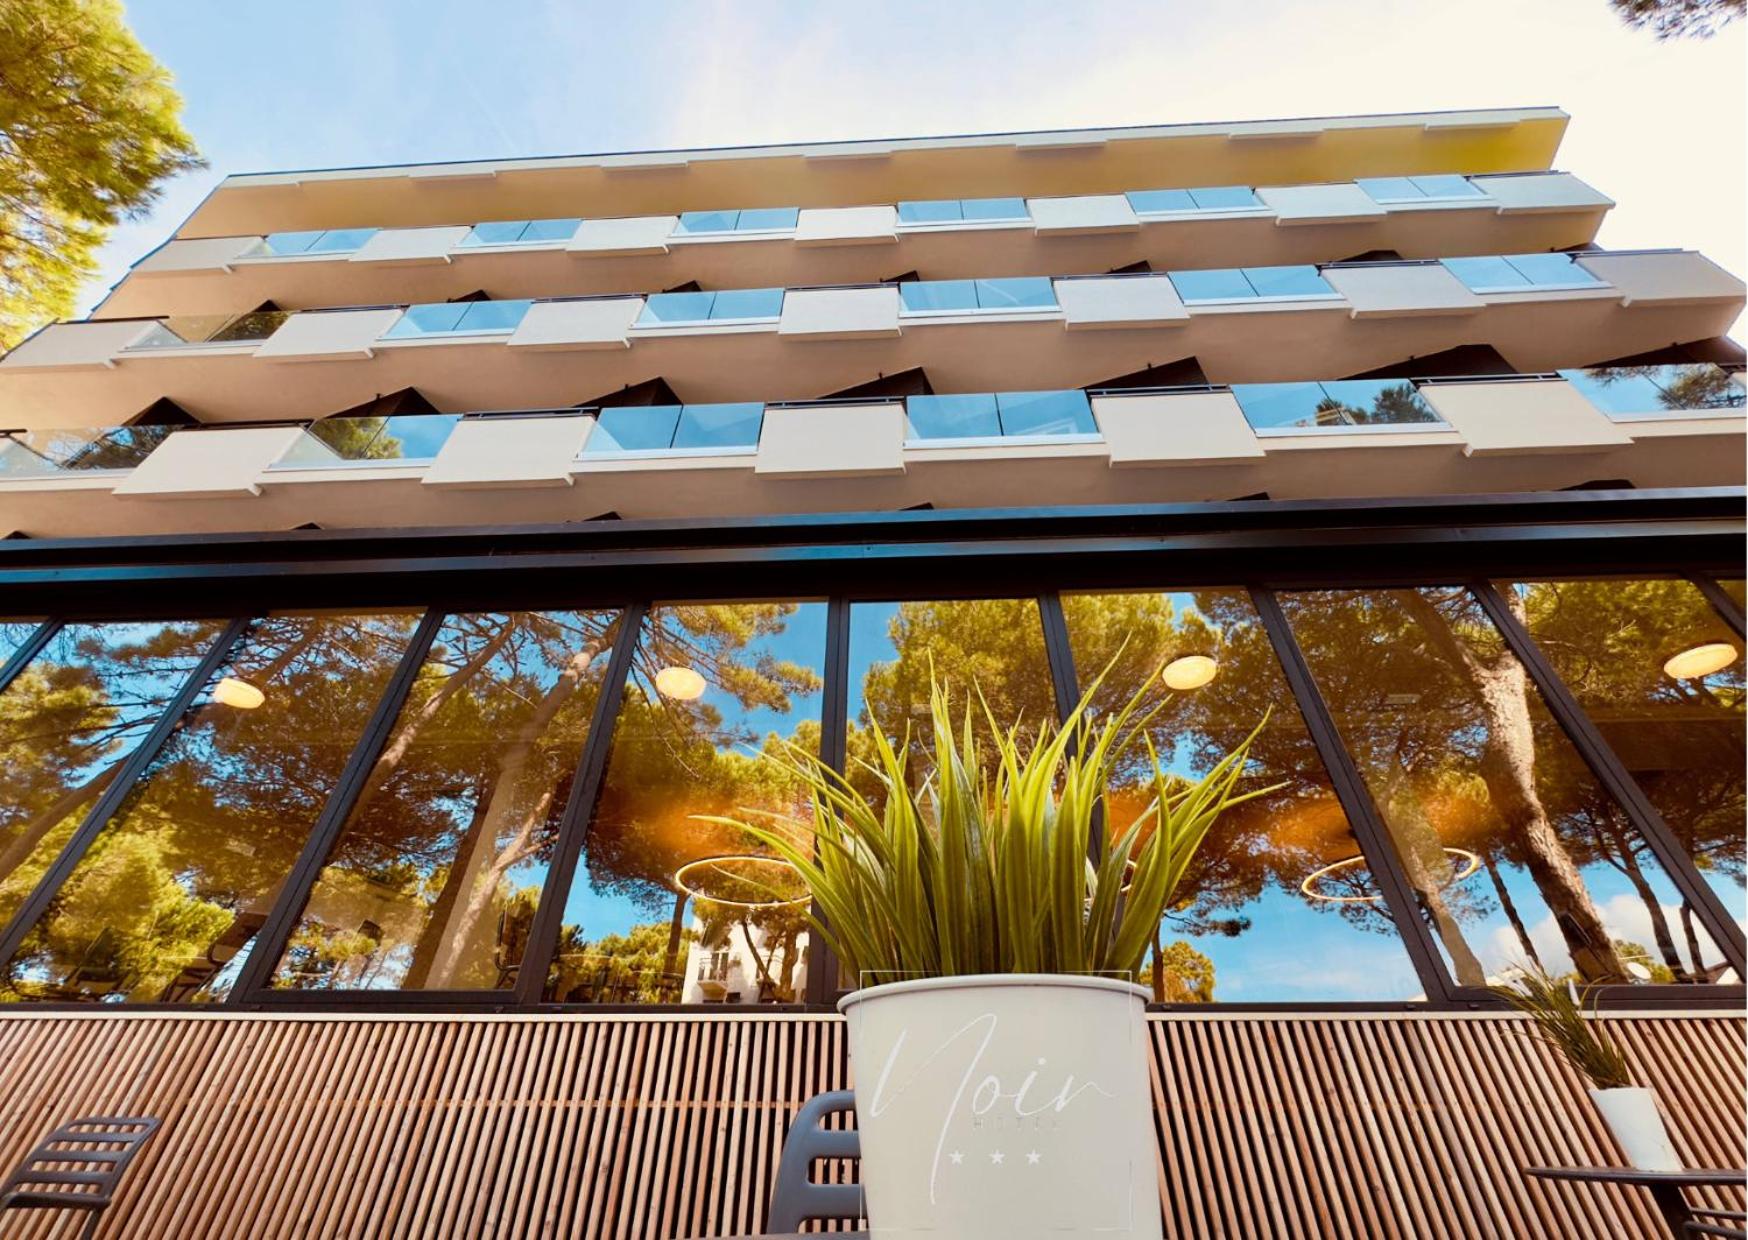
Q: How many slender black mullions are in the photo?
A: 9